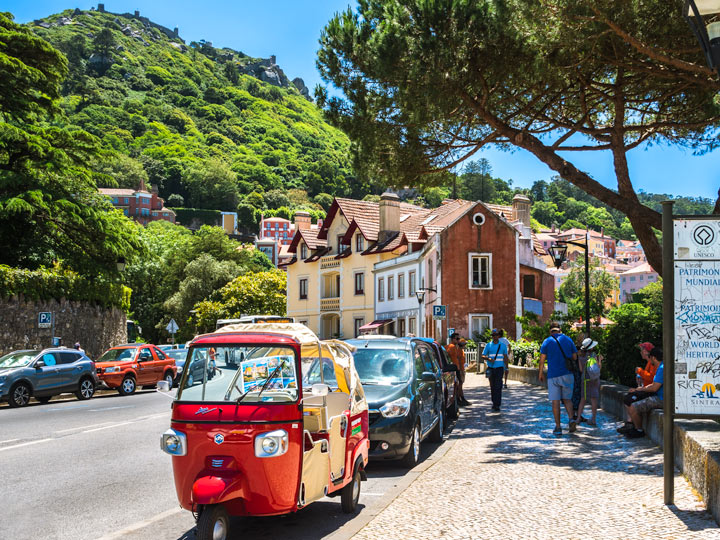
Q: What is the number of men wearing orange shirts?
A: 3